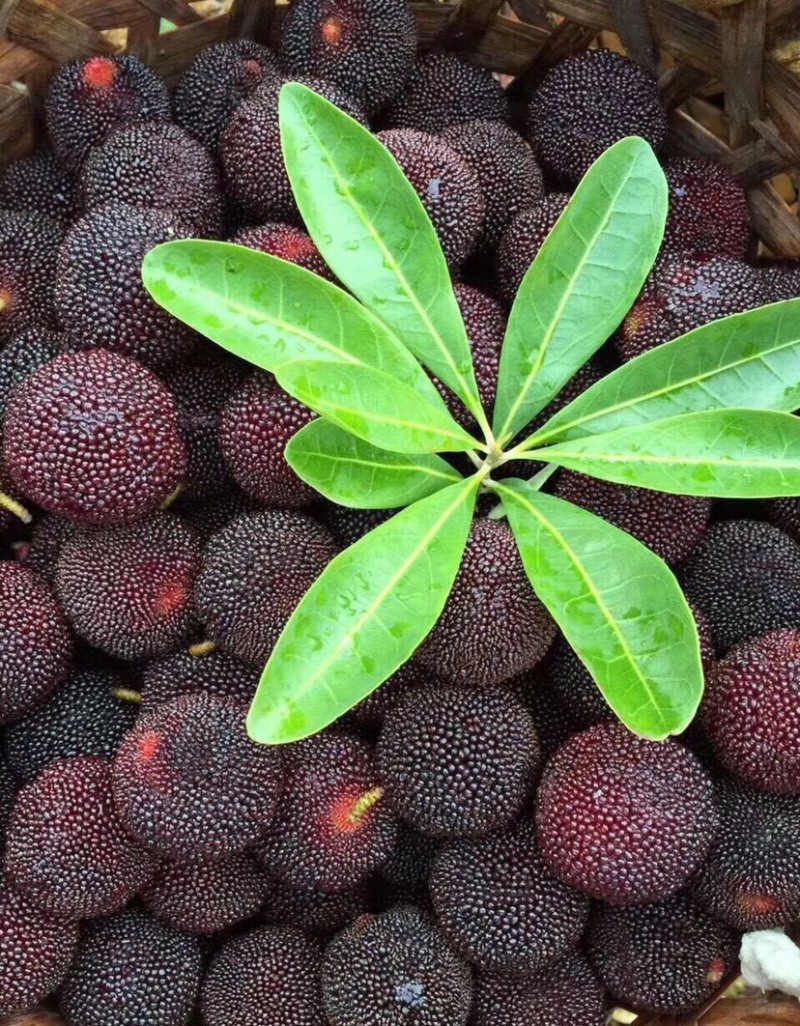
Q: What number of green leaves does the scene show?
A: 9